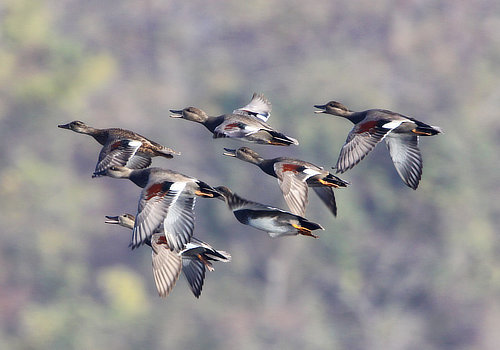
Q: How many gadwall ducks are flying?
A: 7